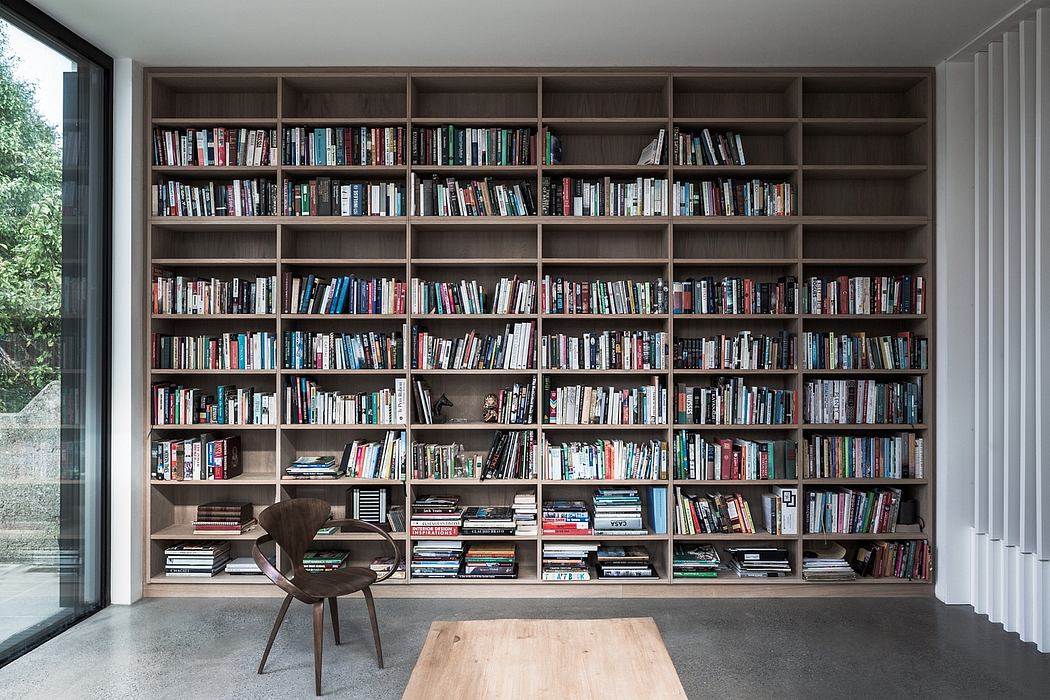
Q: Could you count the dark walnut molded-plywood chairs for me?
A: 1